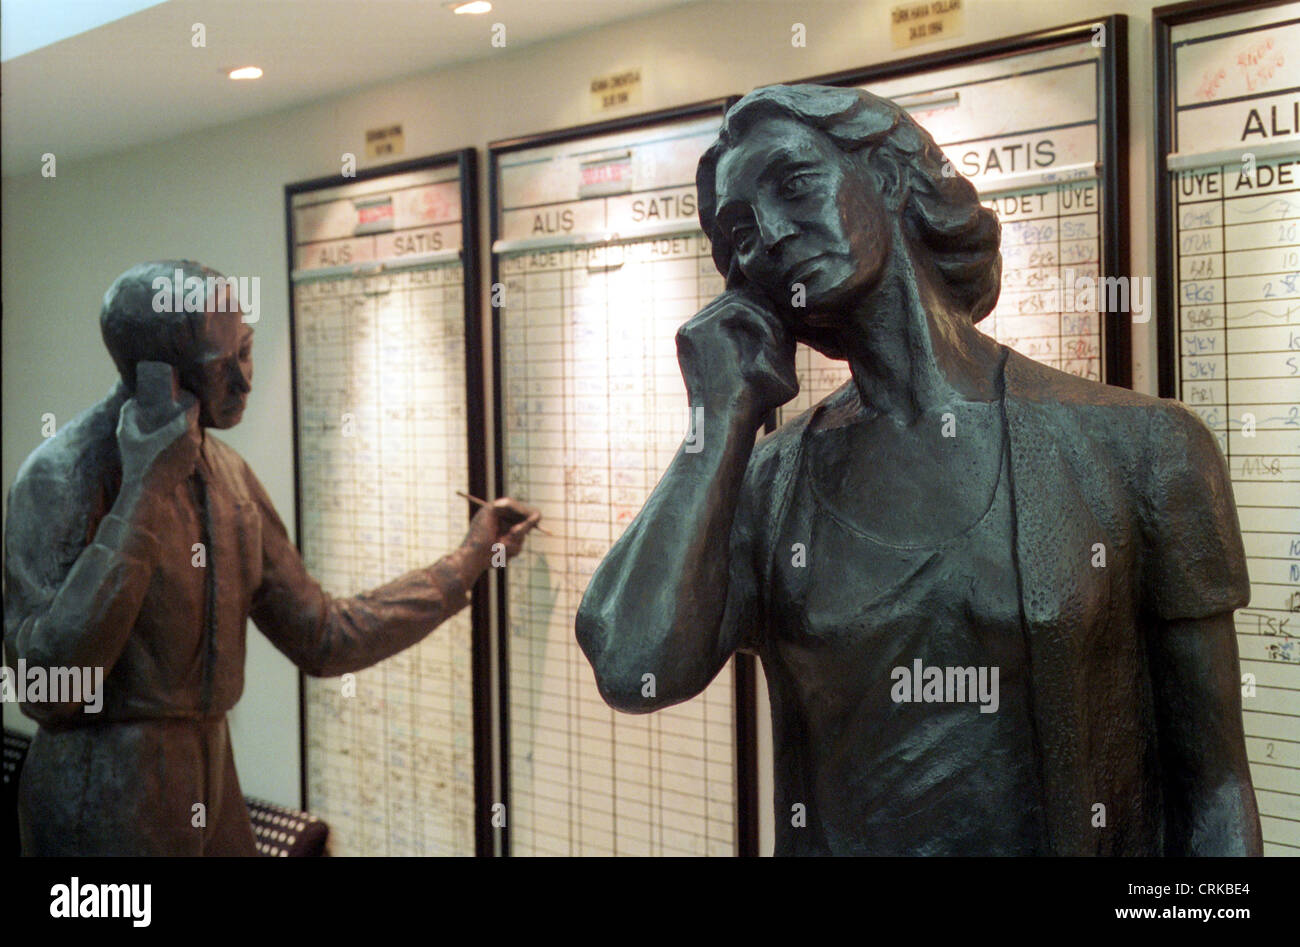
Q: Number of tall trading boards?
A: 4